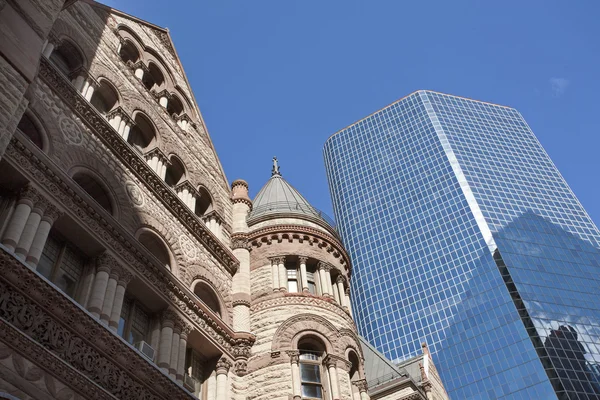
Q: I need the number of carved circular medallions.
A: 3